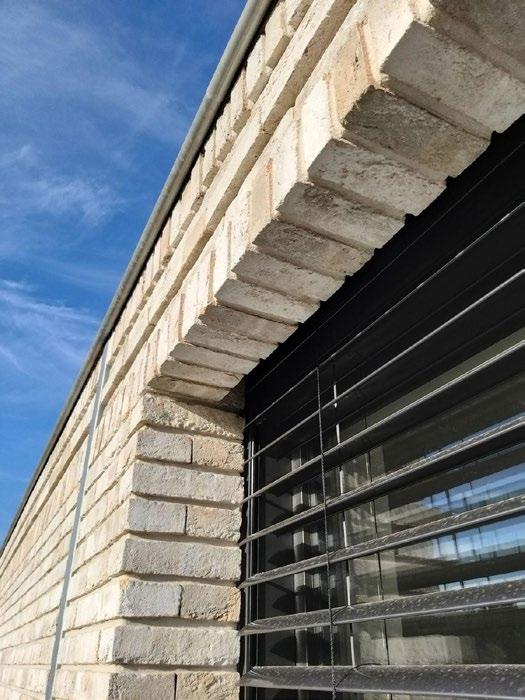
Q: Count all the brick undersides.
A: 13